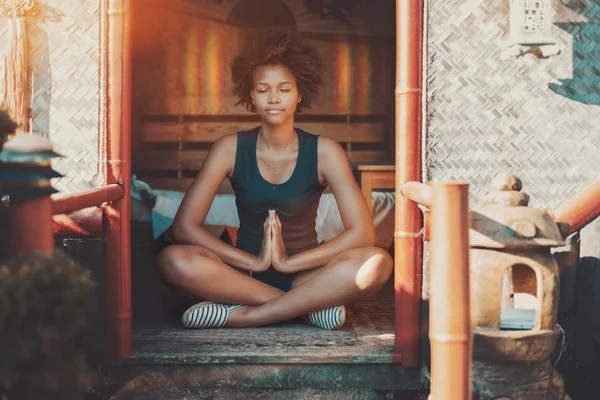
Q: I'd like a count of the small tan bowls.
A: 0